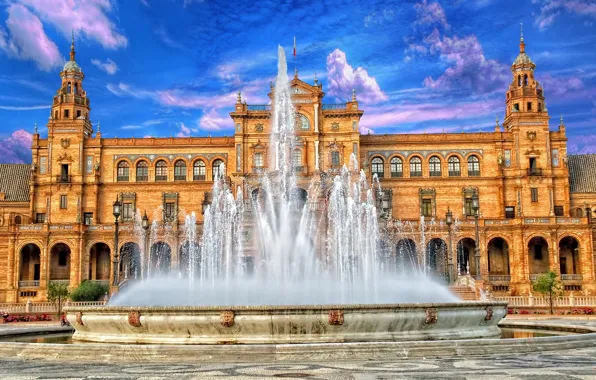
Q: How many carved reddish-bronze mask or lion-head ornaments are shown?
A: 6